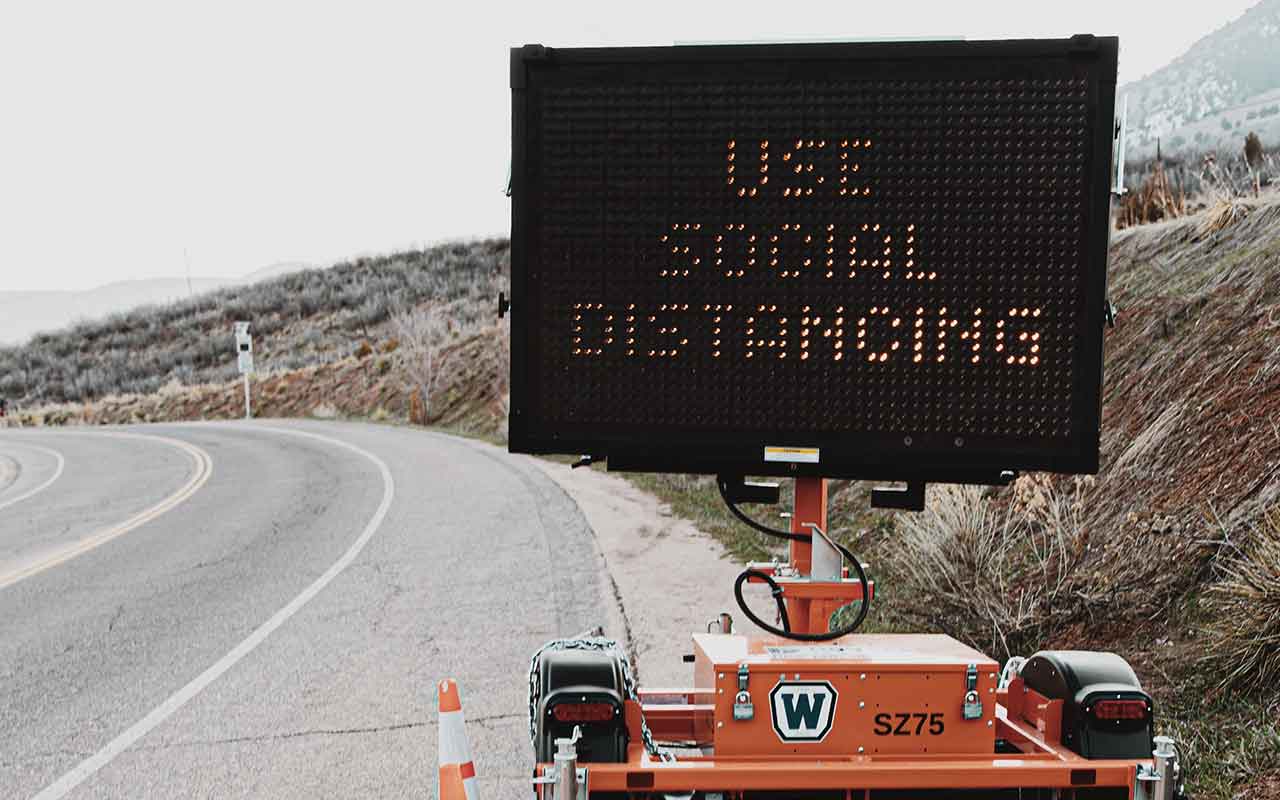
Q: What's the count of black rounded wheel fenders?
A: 2